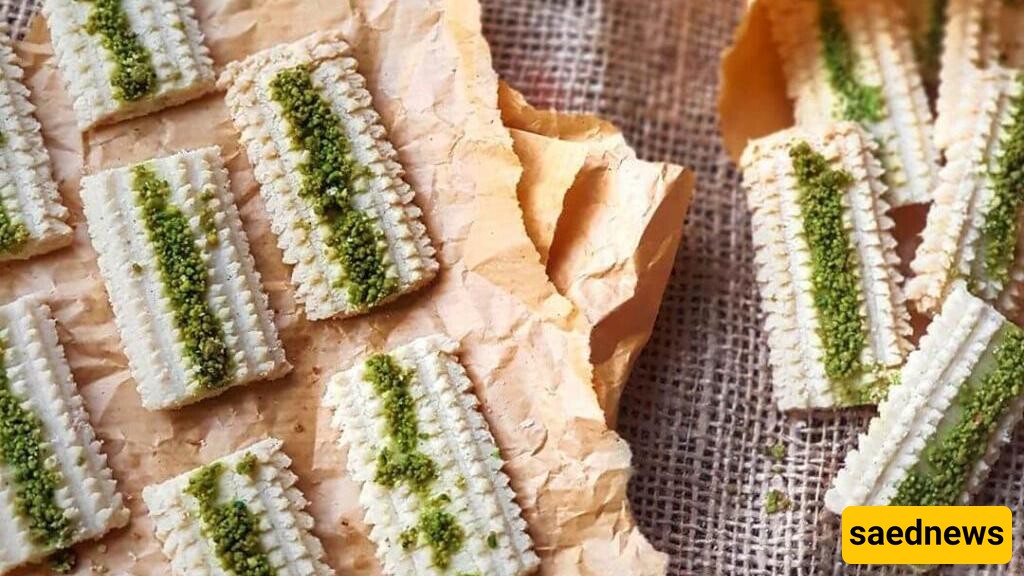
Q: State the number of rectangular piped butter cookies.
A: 12